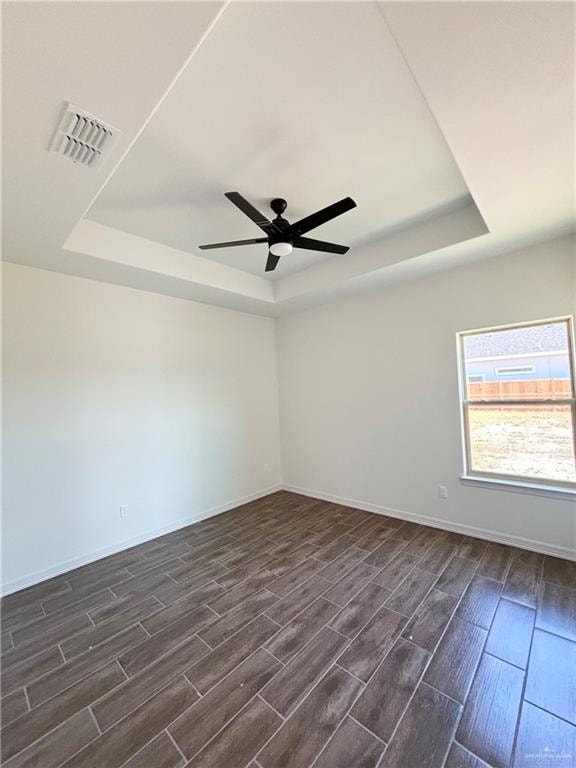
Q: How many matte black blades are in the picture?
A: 5